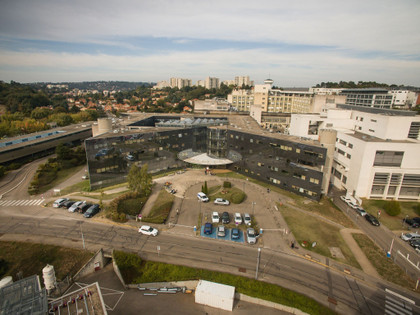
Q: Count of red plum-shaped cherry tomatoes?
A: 0